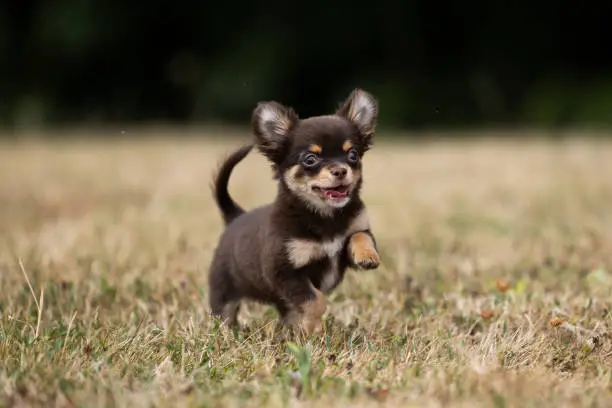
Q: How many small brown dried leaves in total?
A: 3